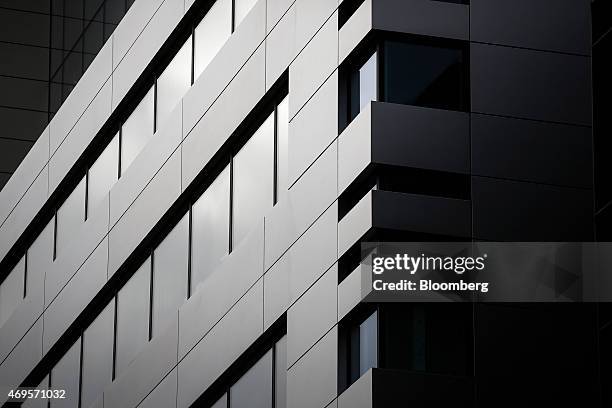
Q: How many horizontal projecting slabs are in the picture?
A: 5